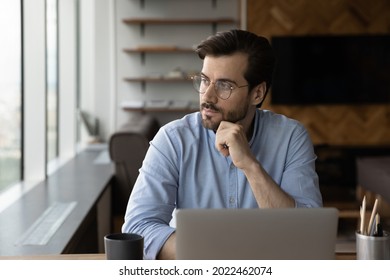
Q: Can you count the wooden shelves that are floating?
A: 4